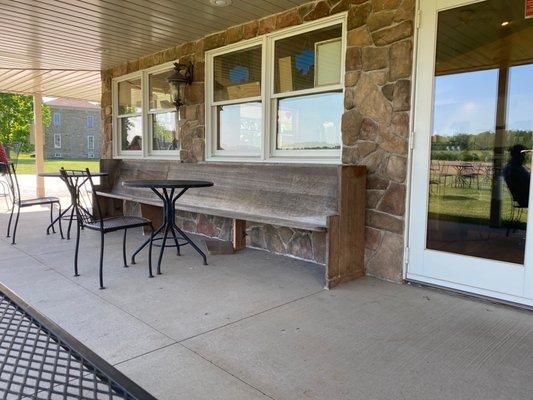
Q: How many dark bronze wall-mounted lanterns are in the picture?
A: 1